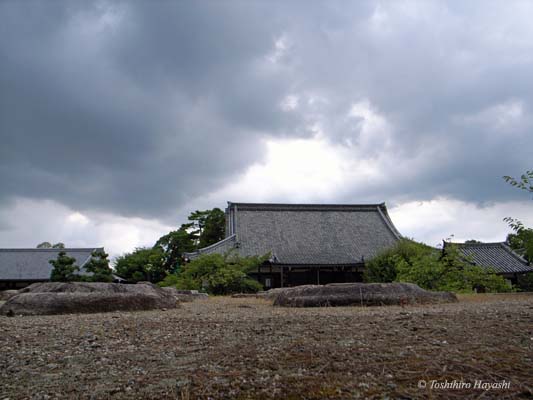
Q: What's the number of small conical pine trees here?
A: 2